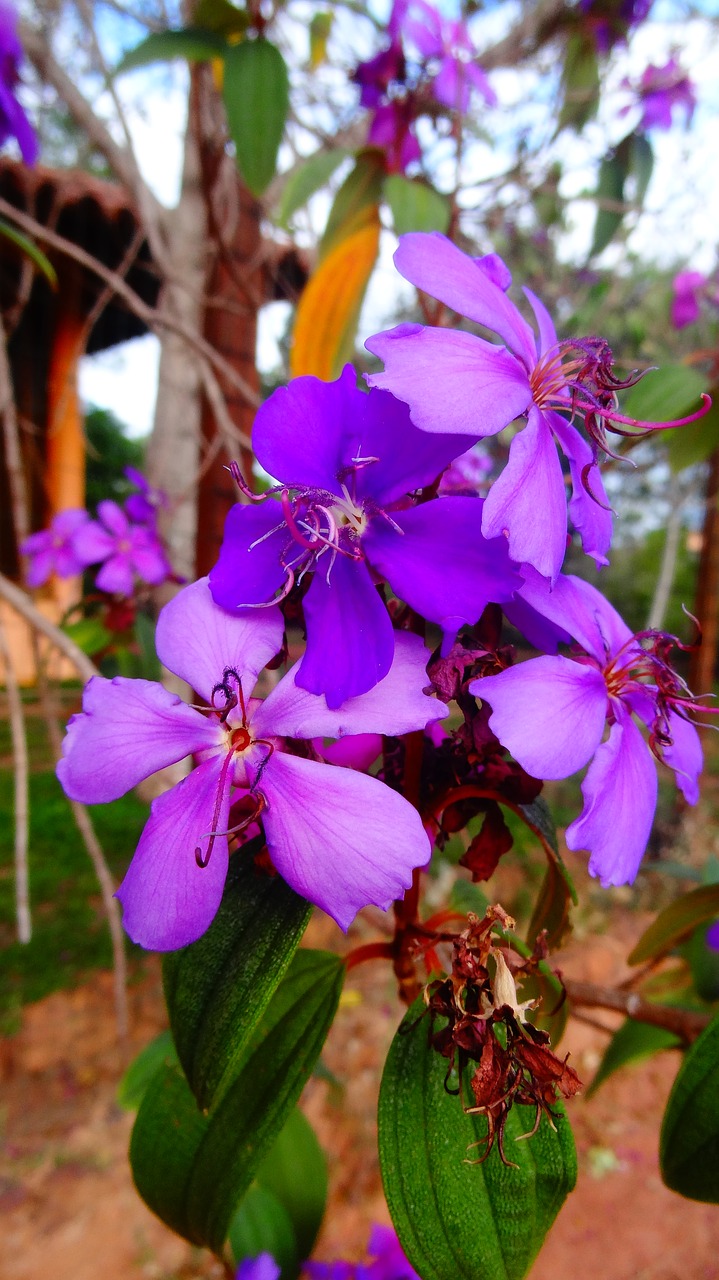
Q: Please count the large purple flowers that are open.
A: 4